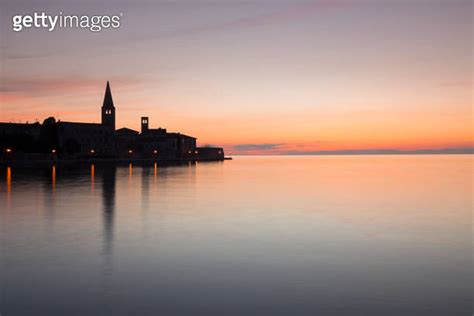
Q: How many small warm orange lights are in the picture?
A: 8